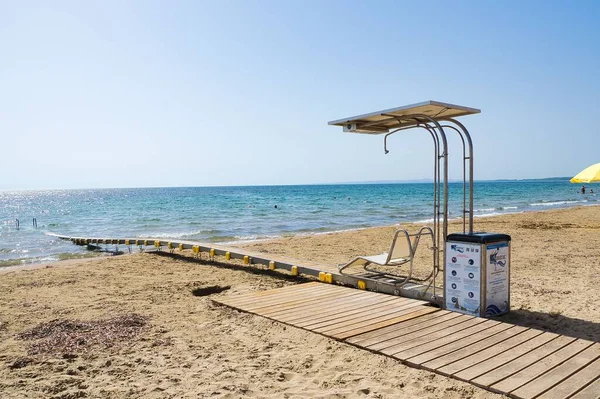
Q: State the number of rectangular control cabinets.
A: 1